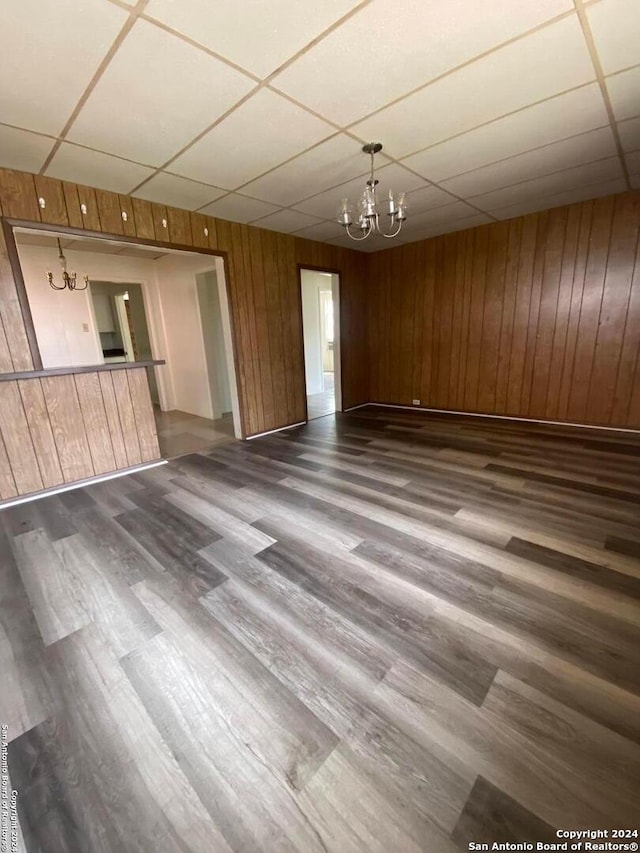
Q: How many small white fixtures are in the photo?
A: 5